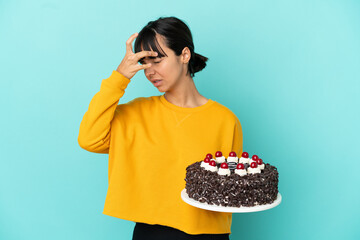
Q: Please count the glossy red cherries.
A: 11